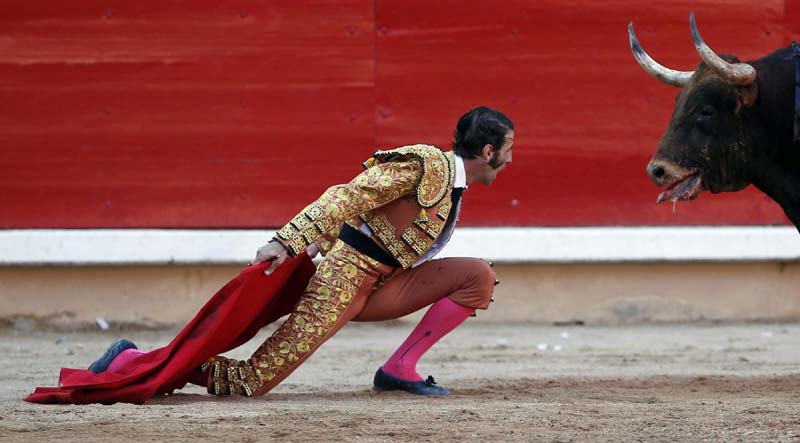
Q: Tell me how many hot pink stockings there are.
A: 2